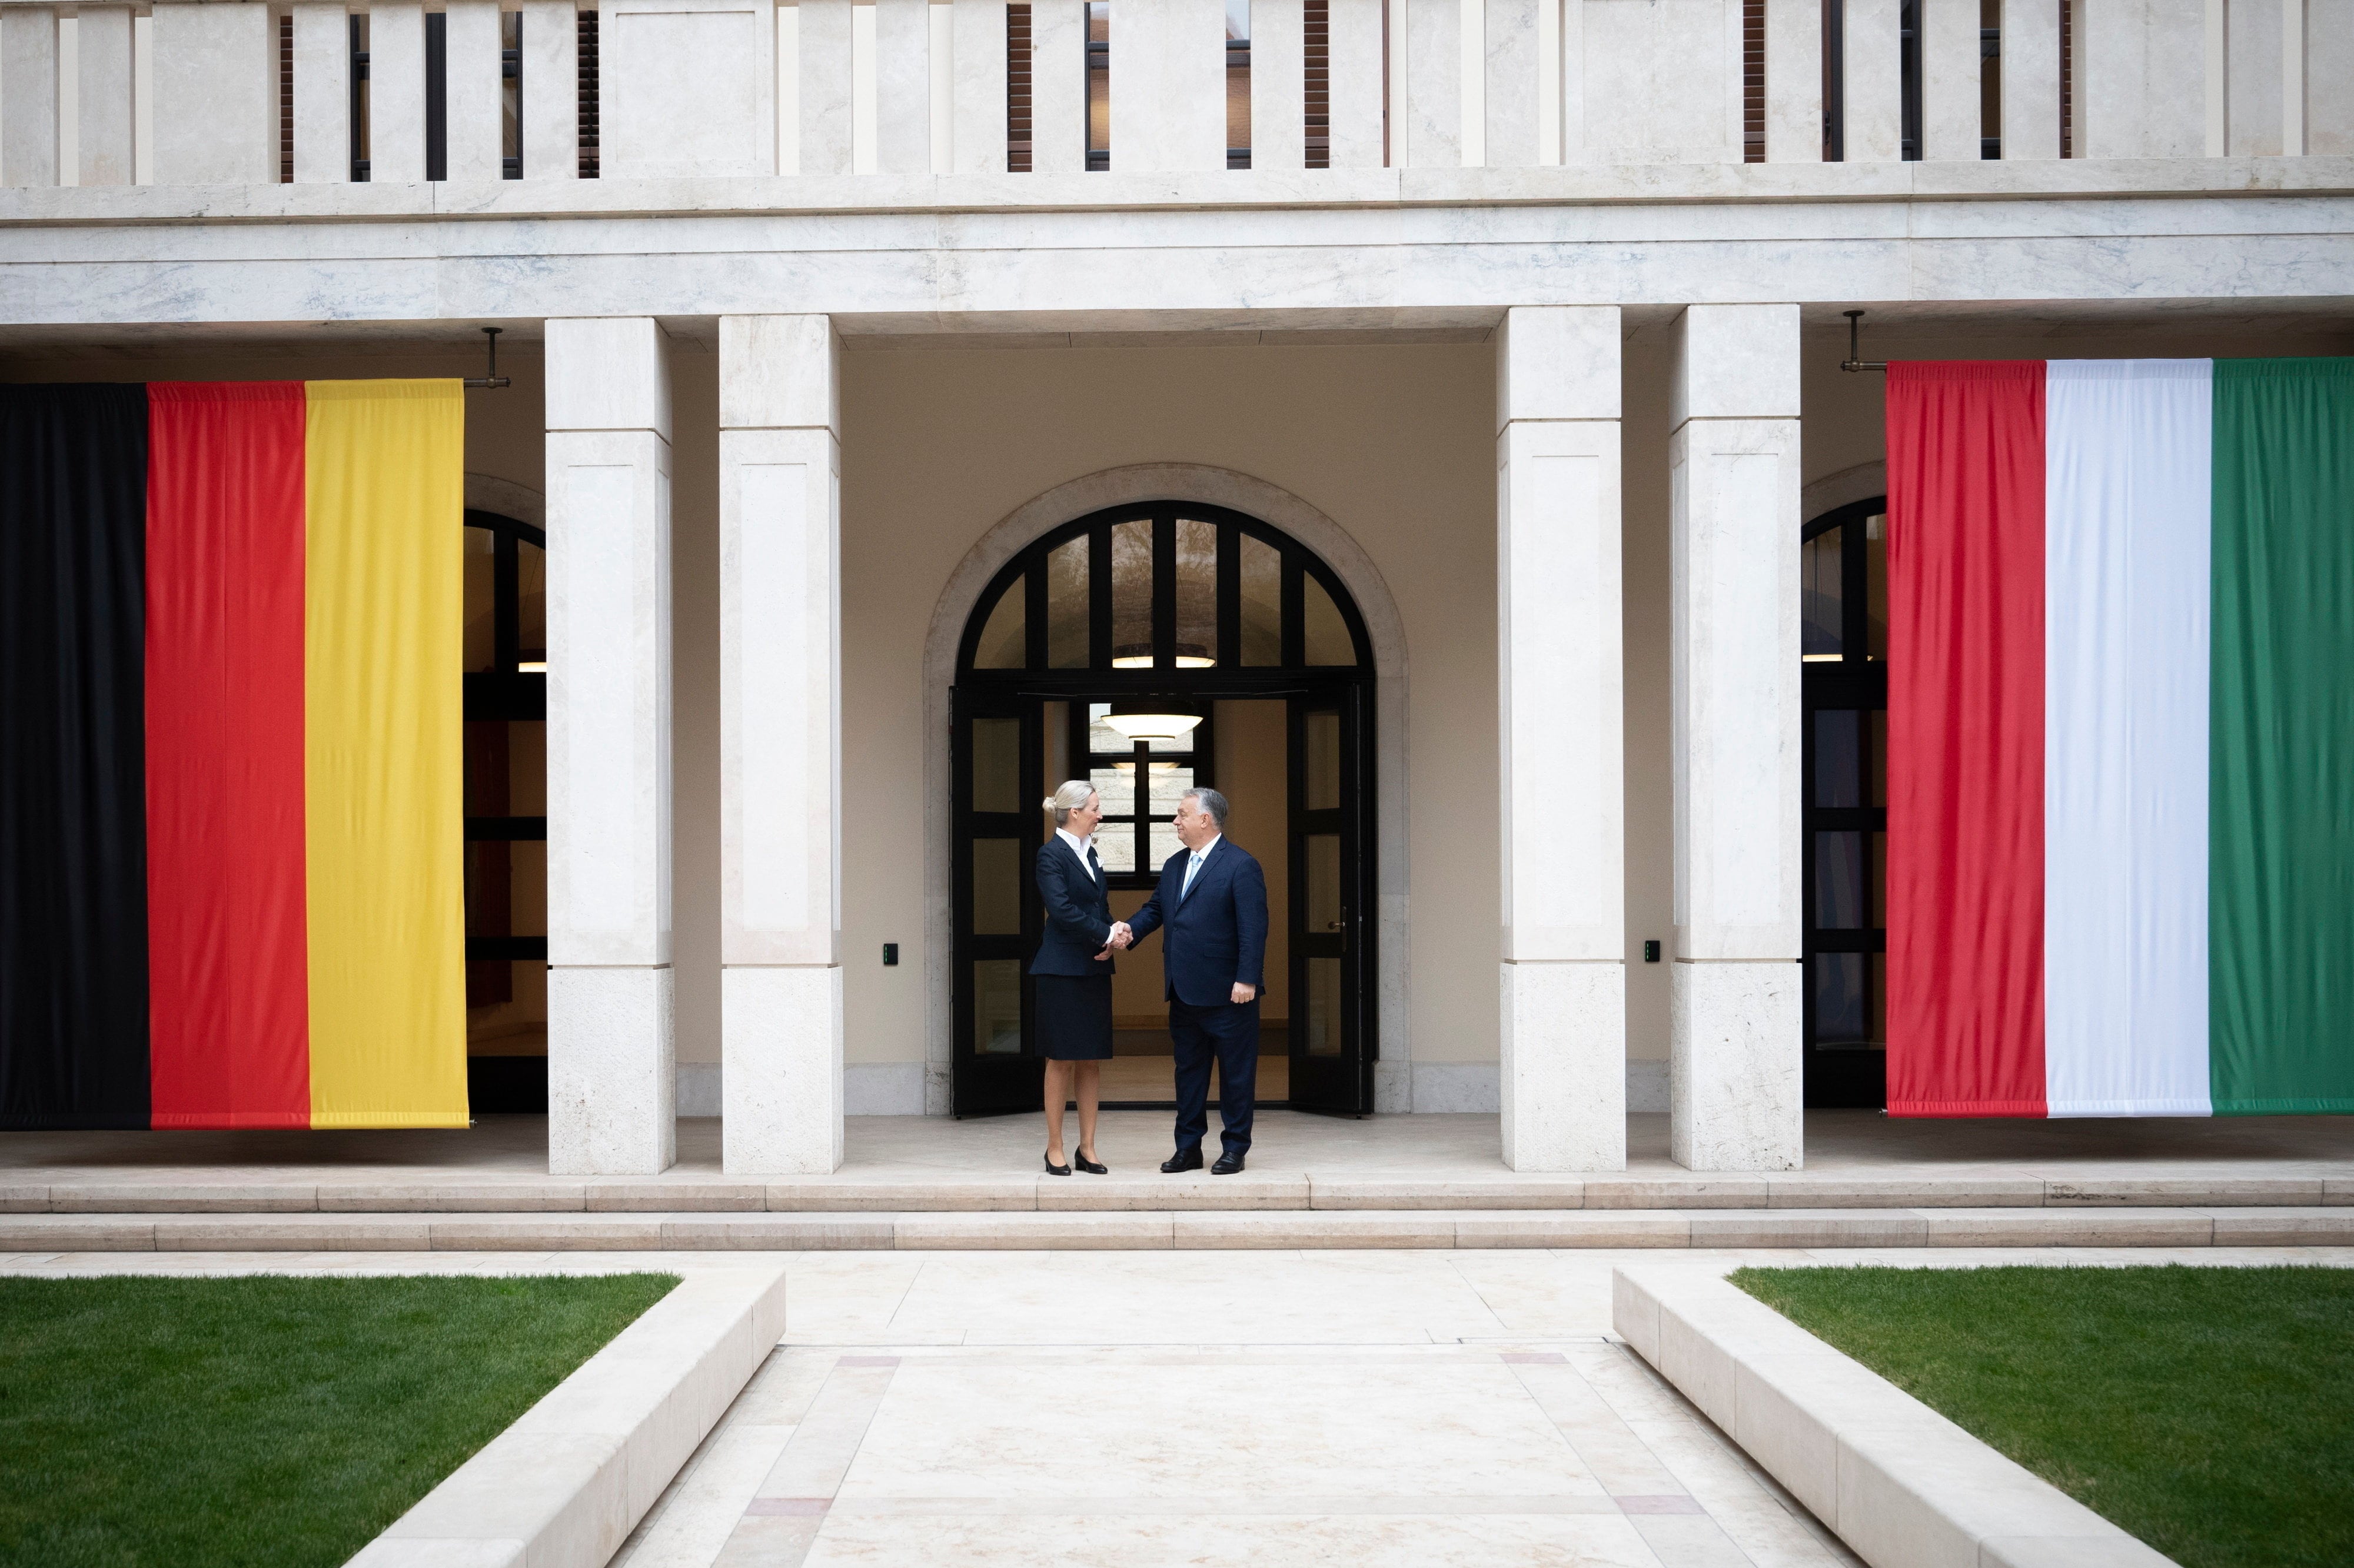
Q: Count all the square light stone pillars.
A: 4